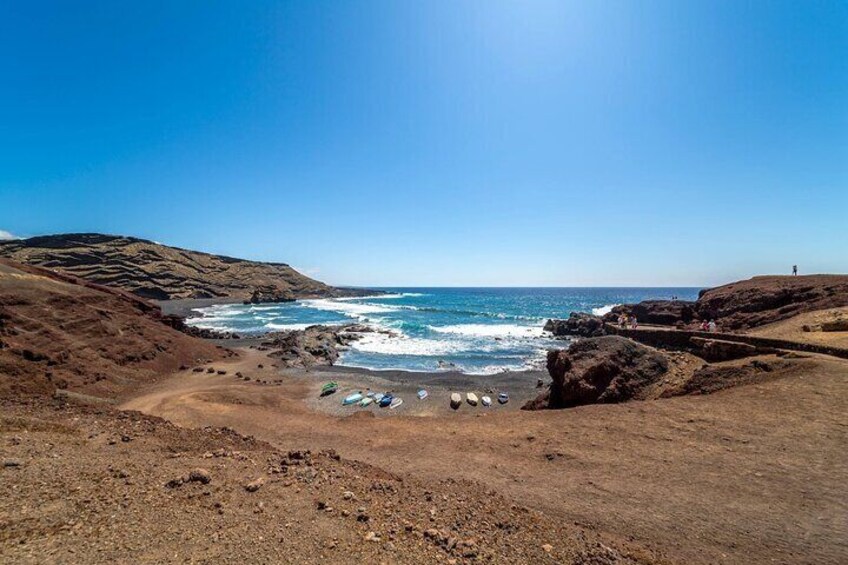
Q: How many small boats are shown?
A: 12